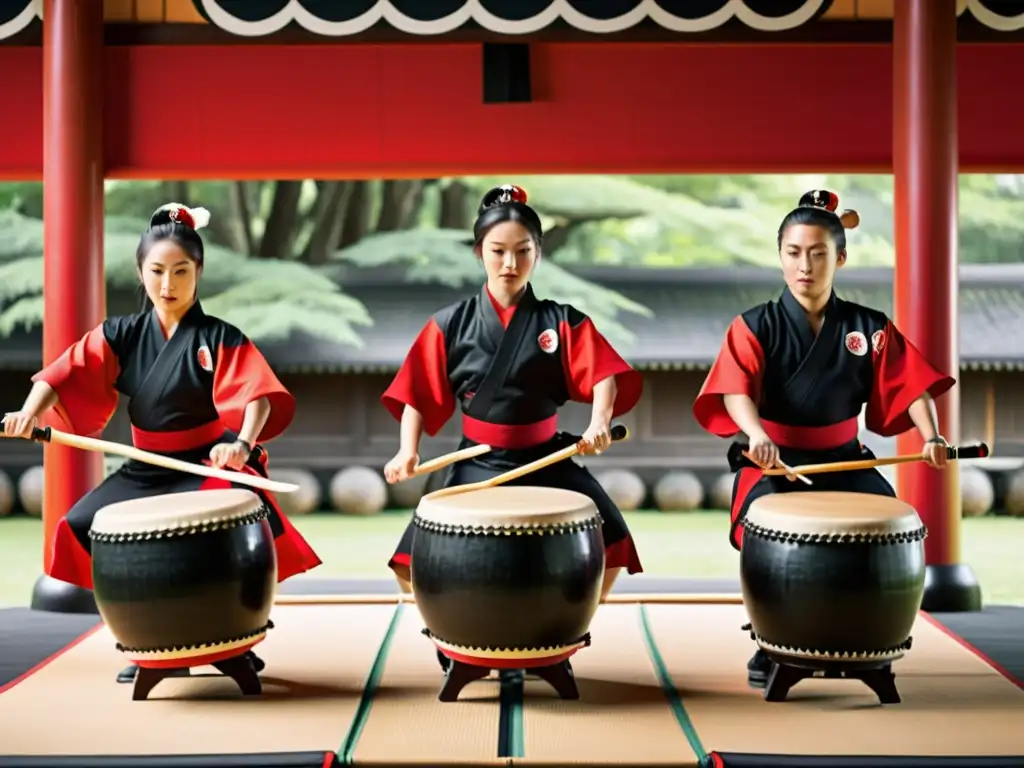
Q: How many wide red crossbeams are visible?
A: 1